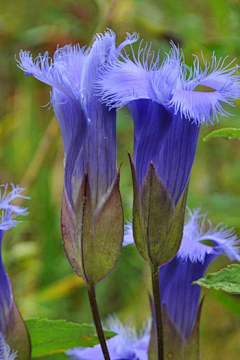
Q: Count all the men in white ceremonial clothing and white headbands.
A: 0